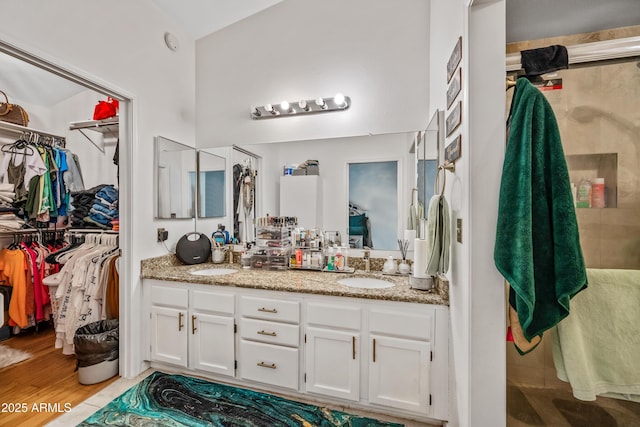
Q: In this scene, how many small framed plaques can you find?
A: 4